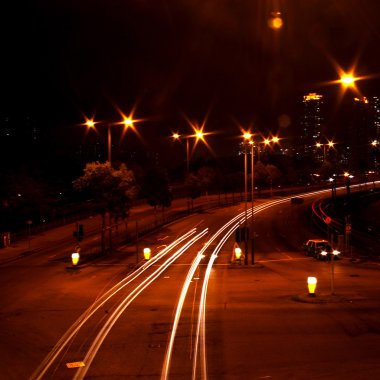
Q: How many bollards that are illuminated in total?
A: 4